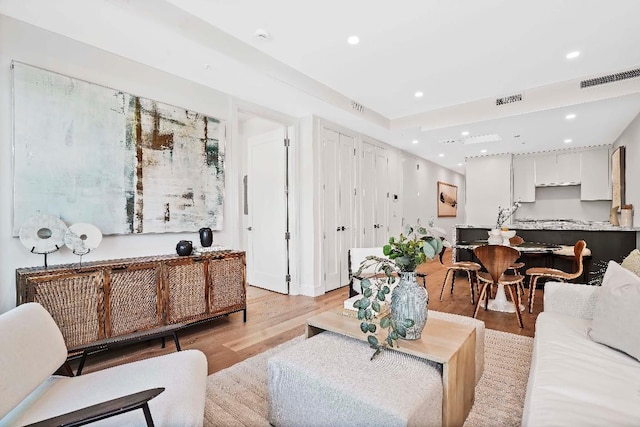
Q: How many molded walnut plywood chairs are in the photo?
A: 4